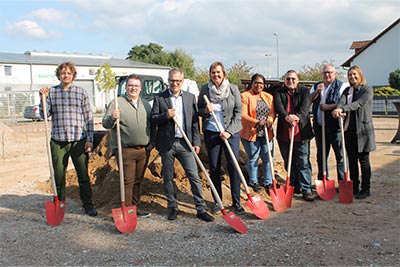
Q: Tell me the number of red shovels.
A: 8